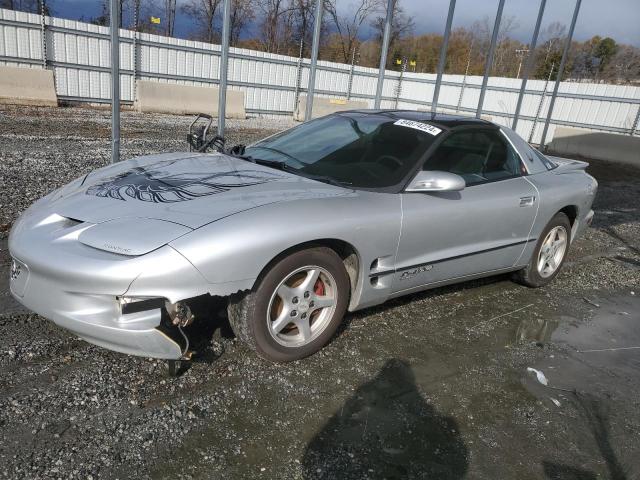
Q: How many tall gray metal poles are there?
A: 8